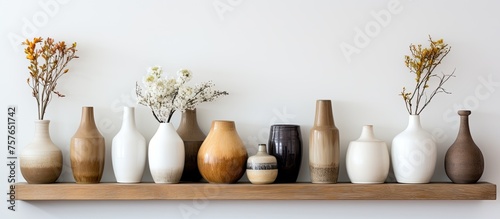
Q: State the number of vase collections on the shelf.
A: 12